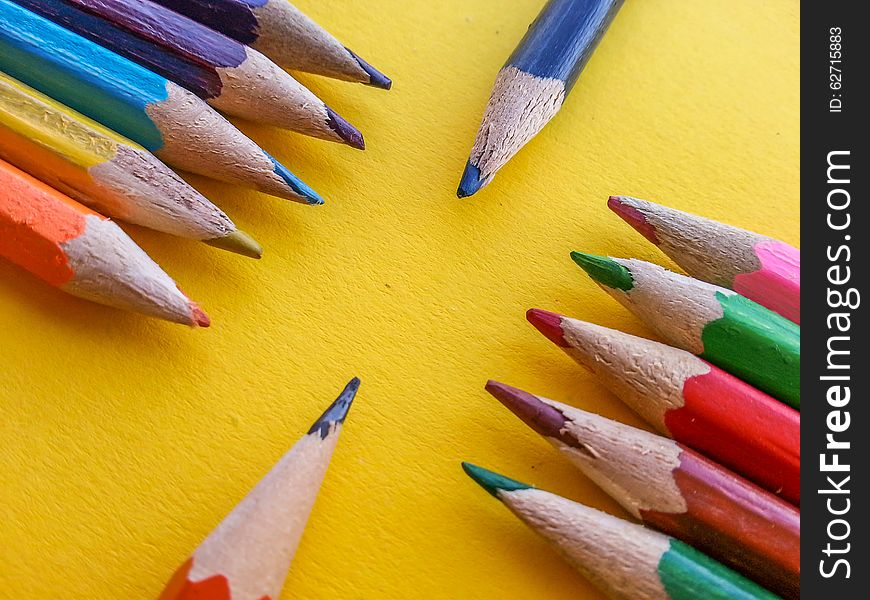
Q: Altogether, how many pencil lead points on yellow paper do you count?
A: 12